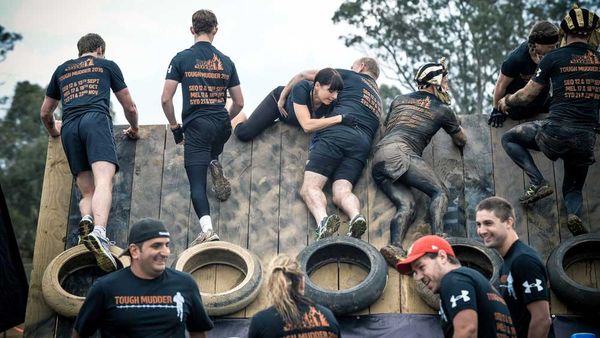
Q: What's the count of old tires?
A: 5